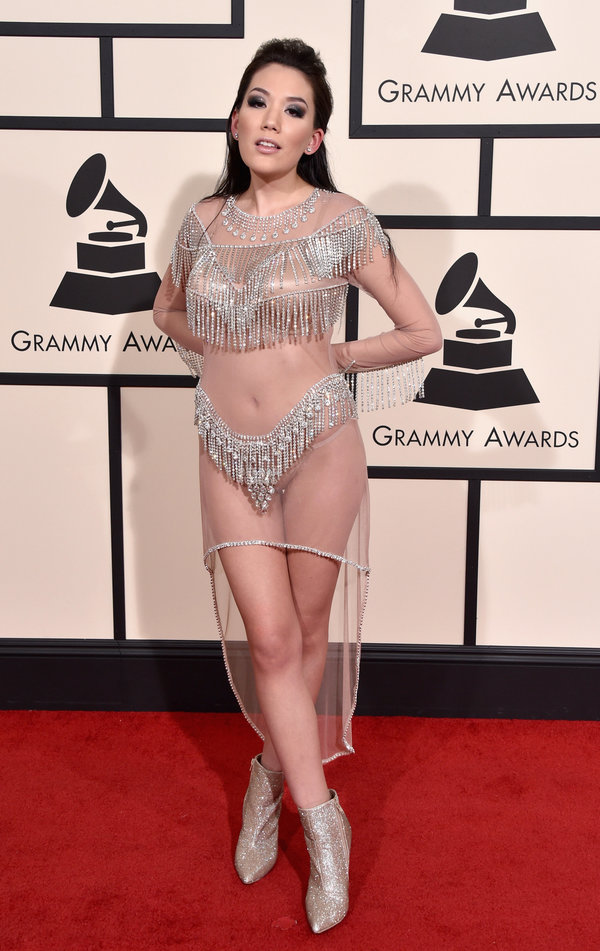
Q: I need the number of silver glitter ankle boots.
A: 2